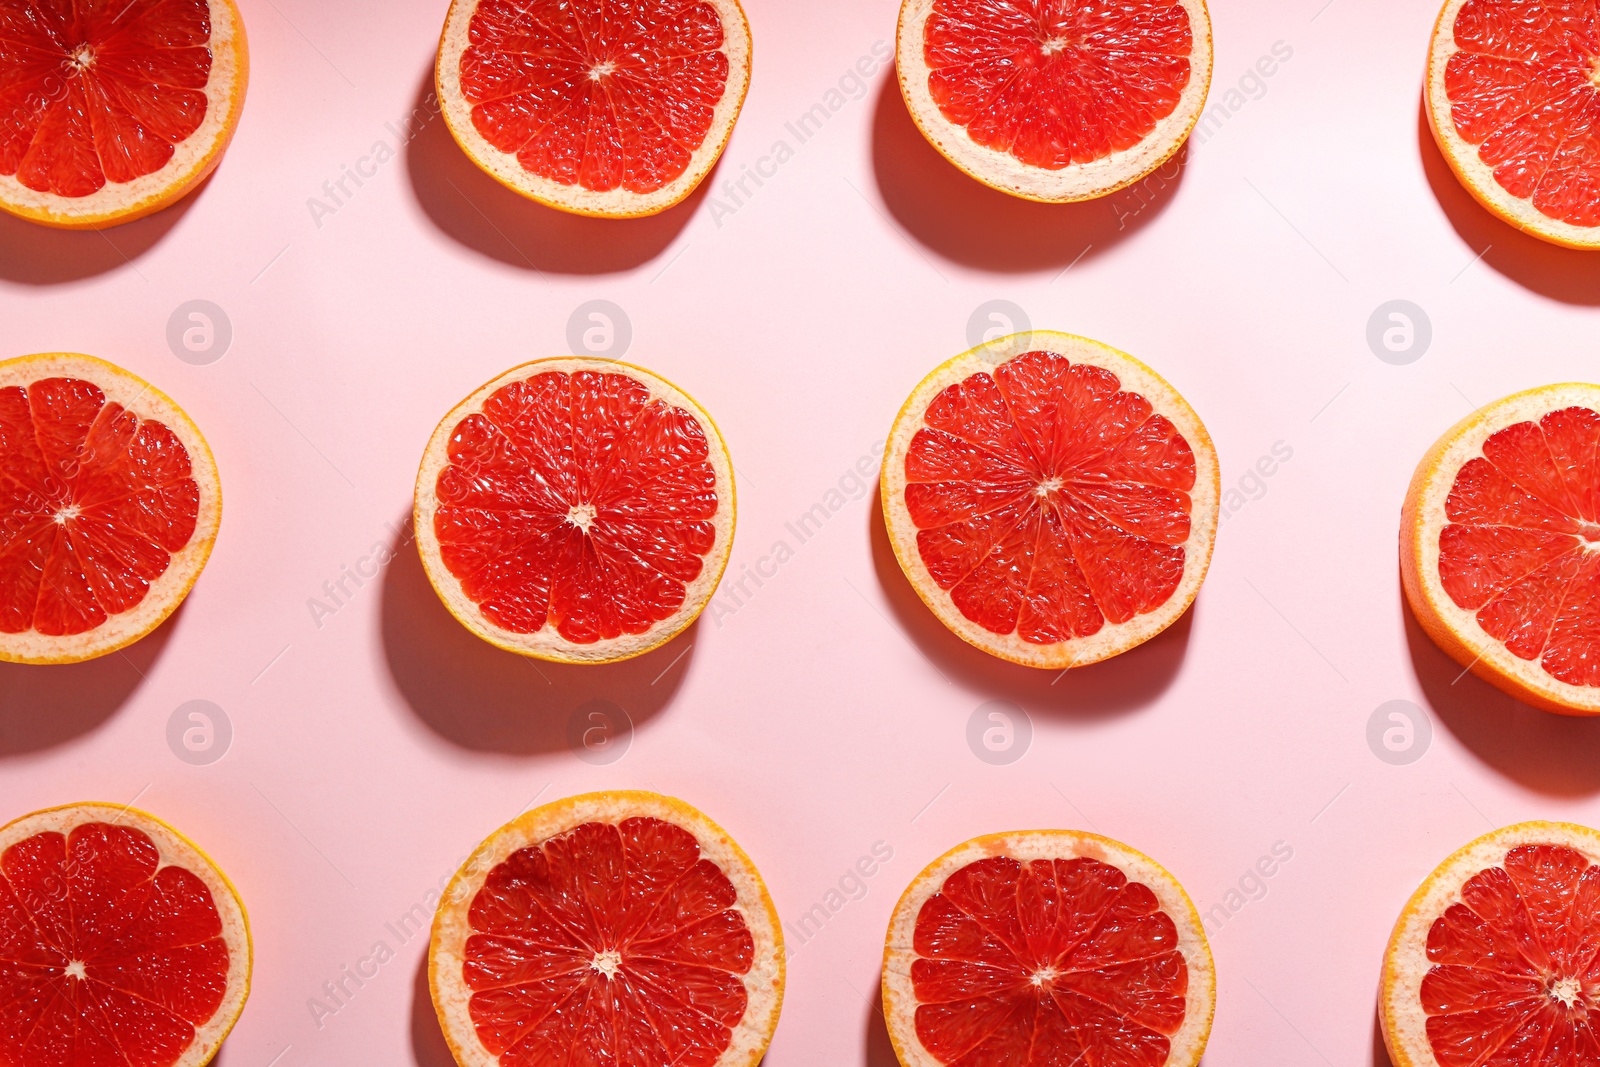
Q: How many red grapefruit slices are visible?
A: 12